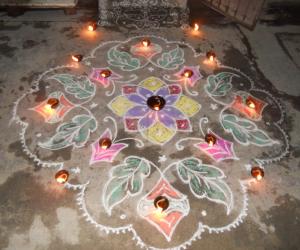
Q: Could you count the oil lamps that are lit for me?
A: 15